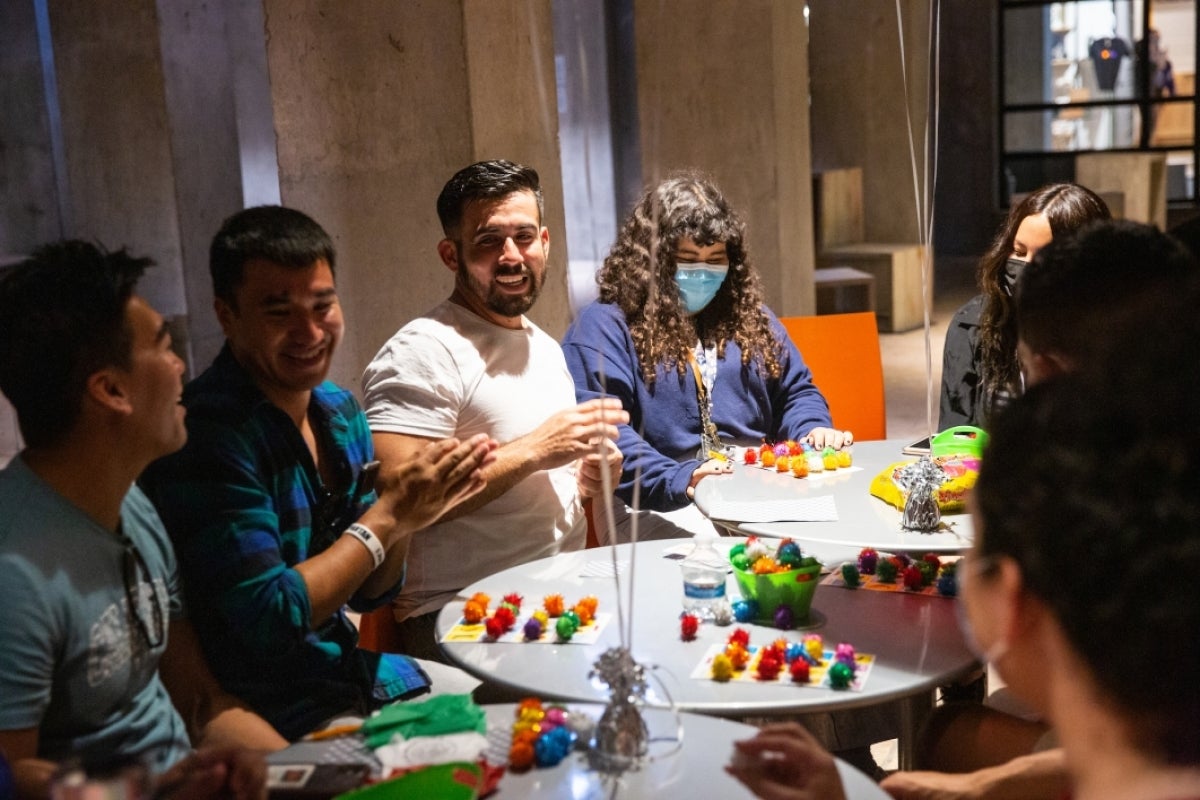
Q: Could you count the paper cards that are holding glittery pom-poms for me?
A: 4